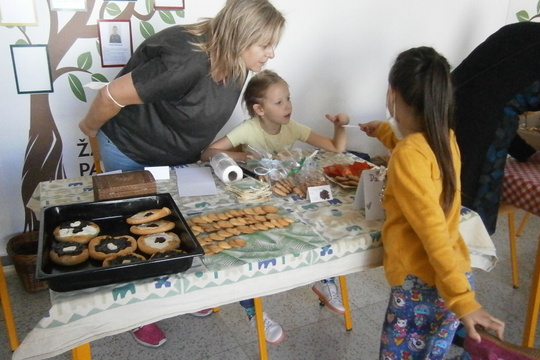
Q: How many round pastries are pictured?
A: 8